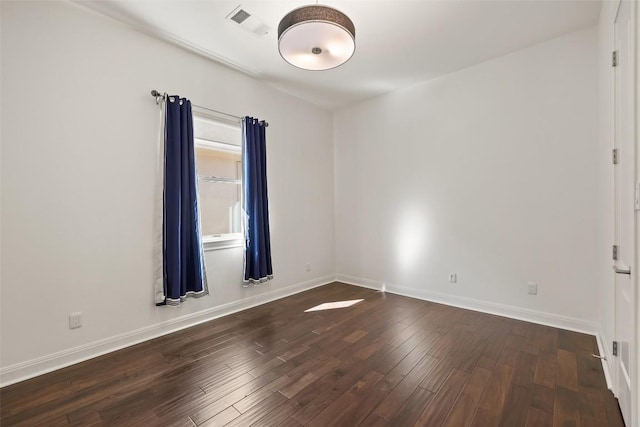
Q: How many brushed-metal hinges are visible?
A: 4